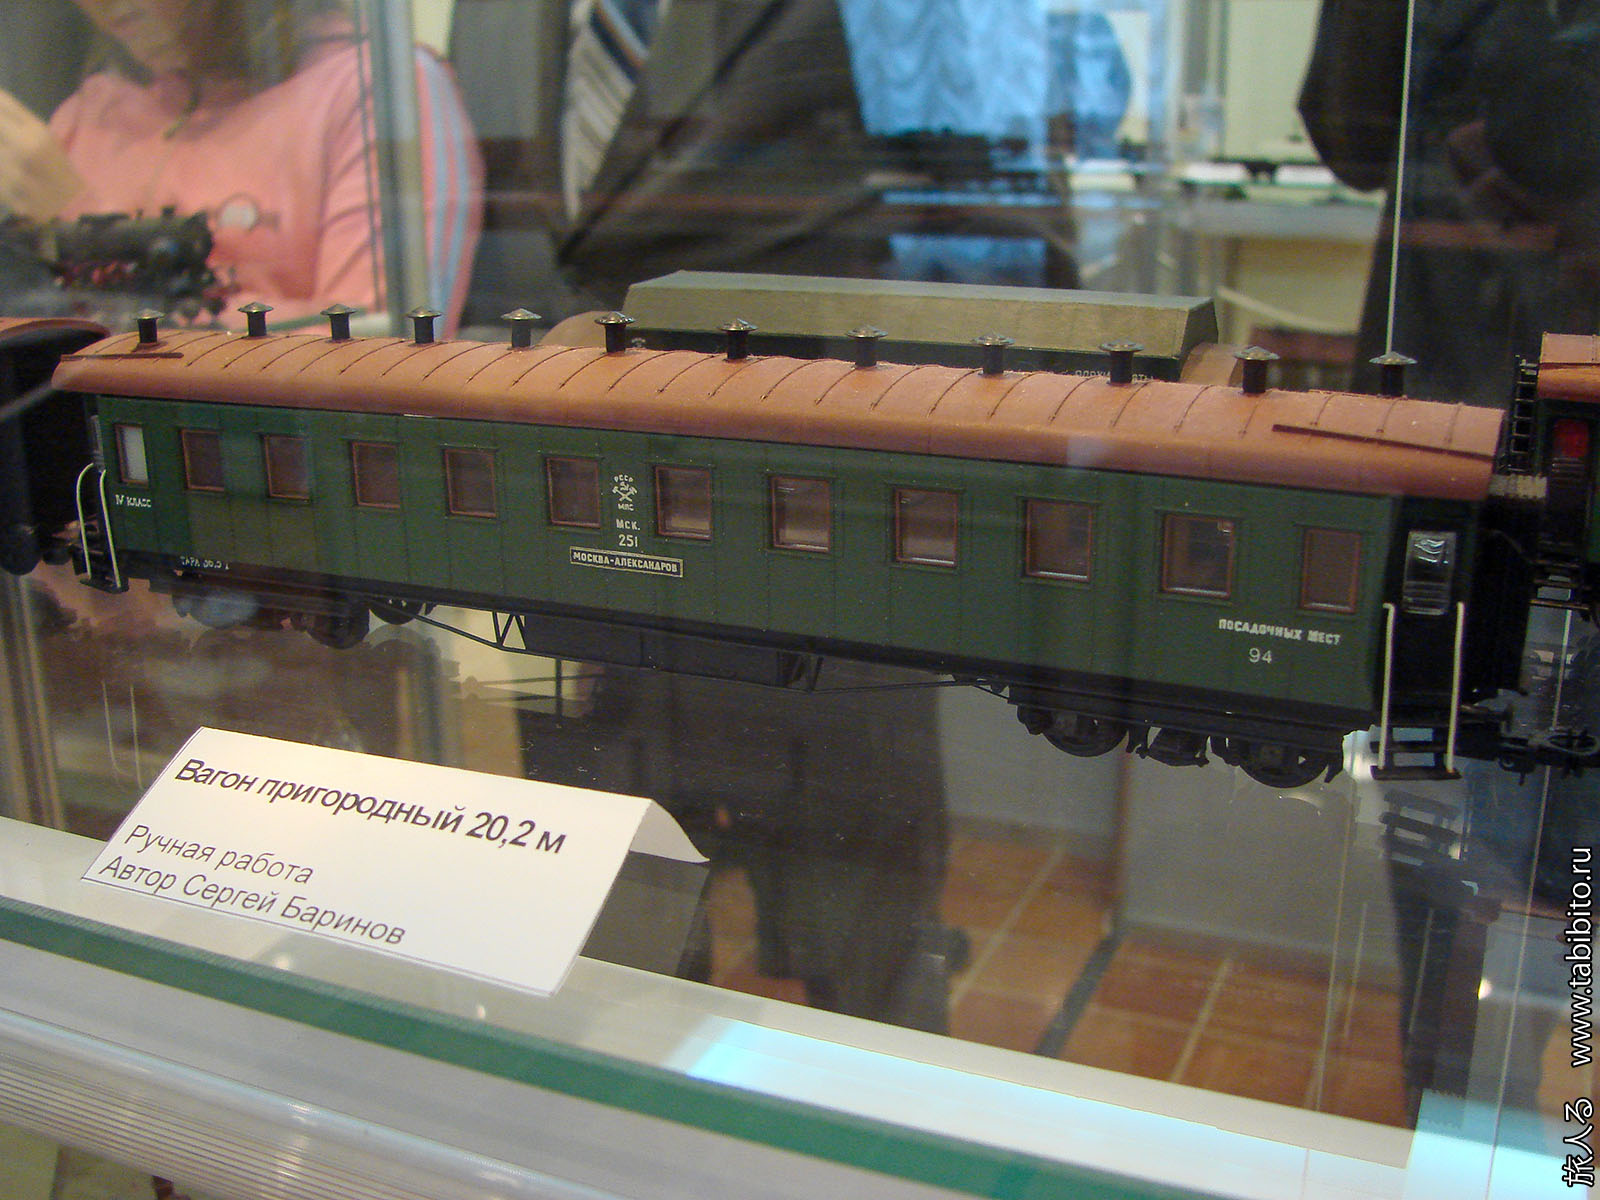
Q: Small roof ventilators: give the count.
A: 12